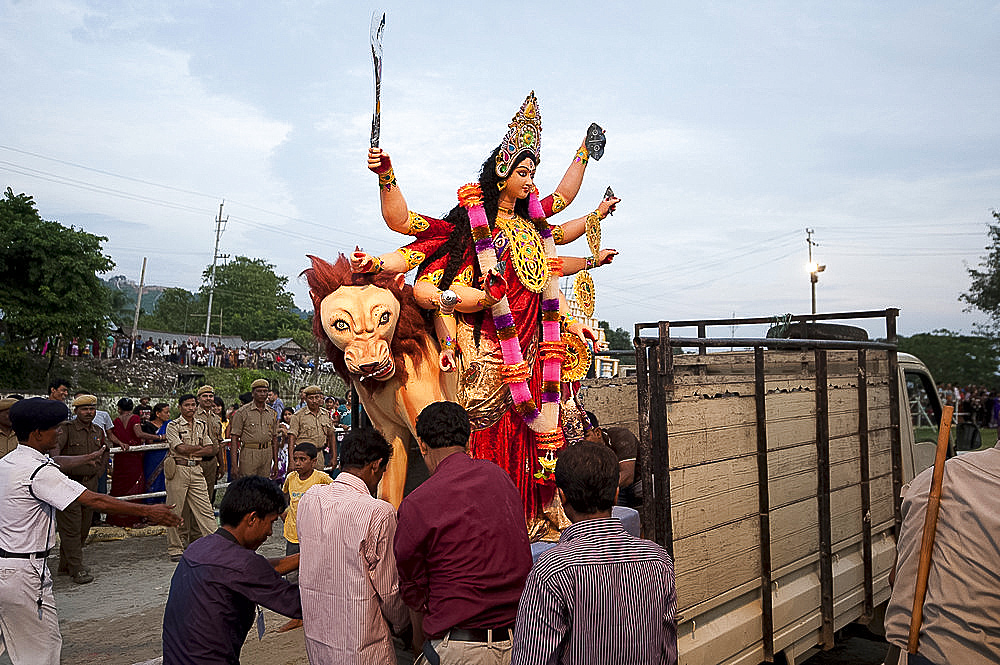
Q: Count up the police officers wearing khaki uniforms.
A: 6